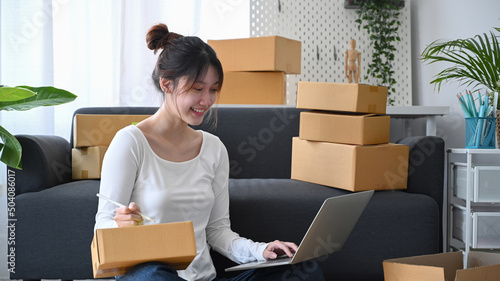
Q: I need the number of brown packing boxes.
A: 9